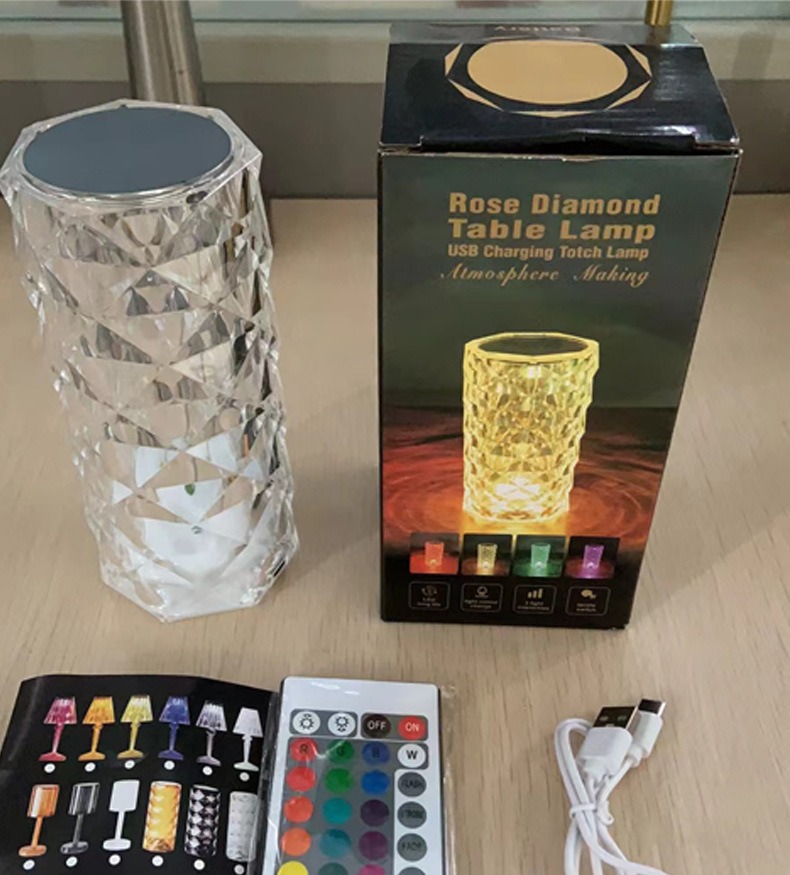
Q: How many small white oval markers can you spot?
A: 12